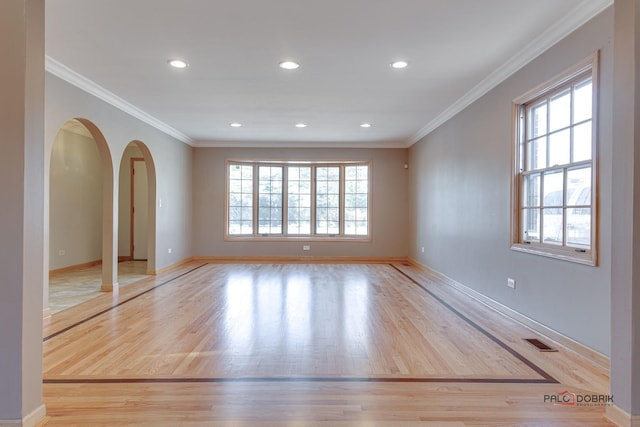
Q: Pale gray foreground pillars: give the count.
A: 2